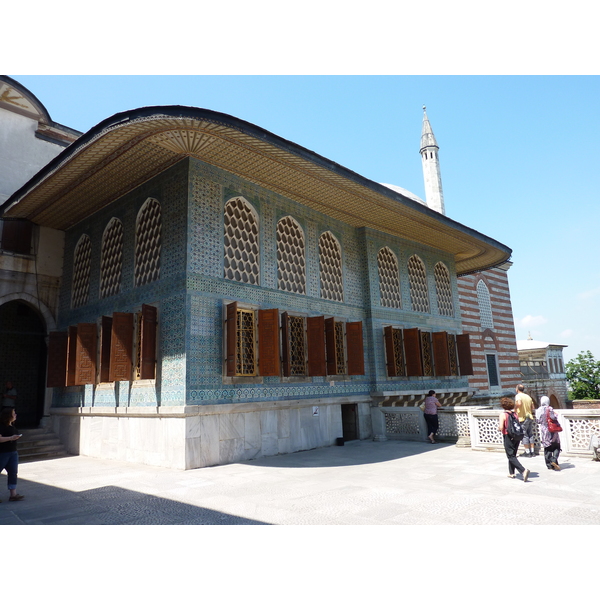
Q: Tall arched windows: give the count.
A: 10